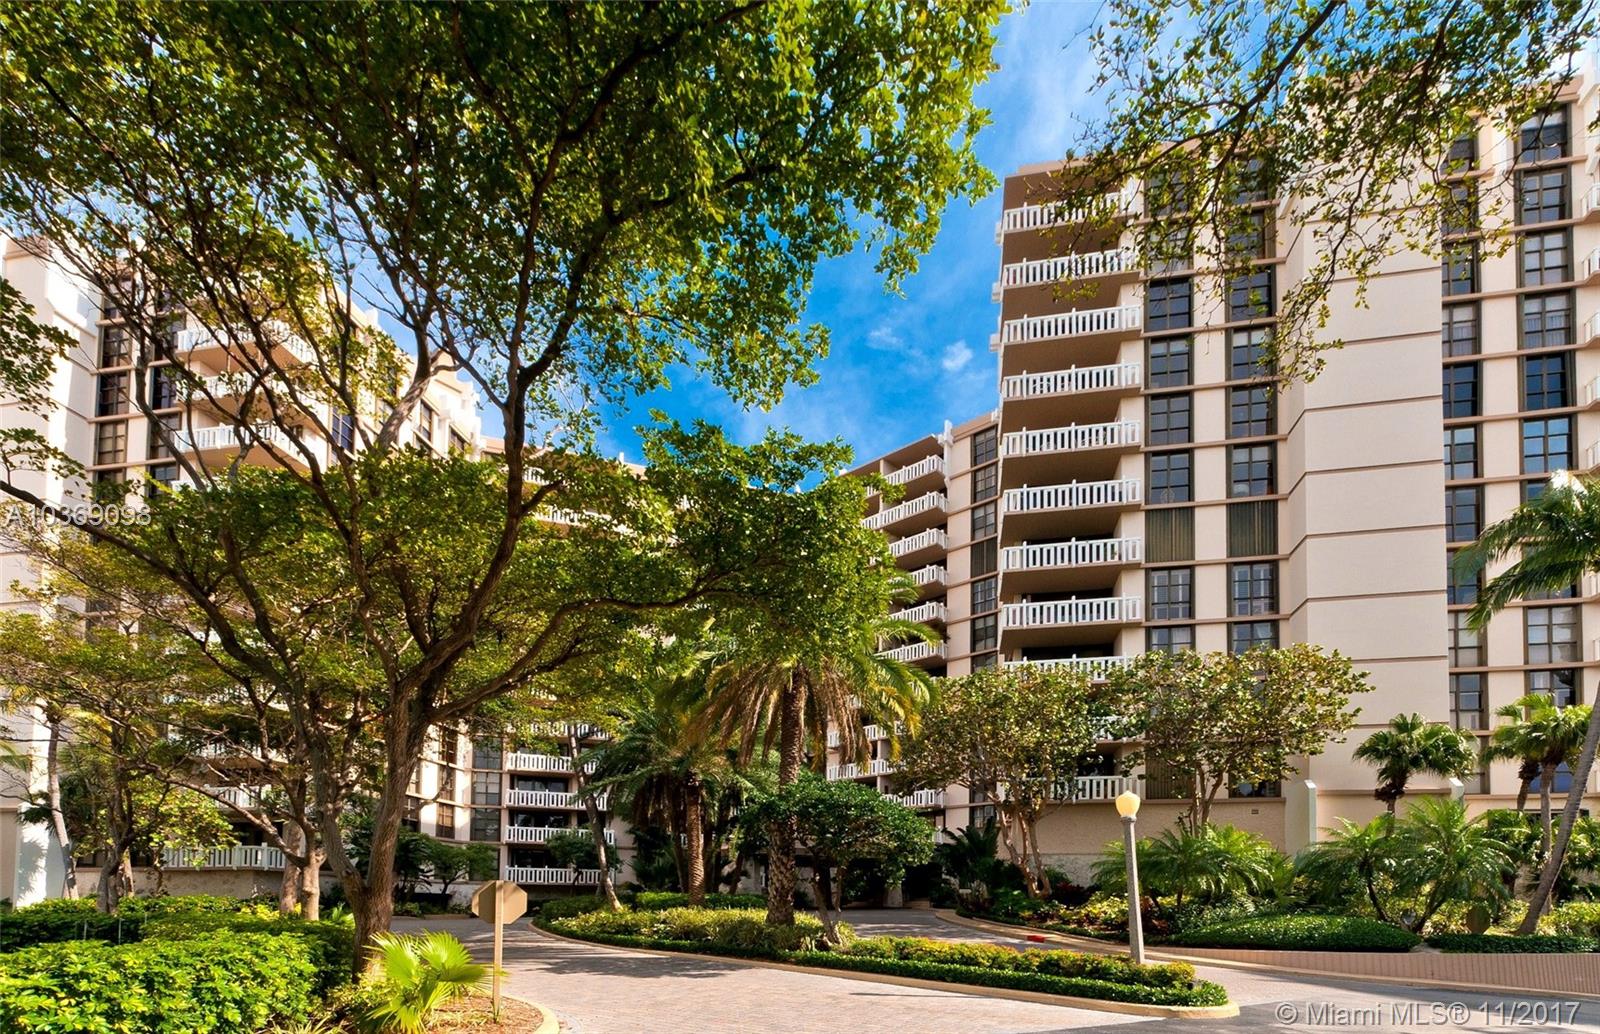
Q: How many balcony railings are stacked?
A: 11